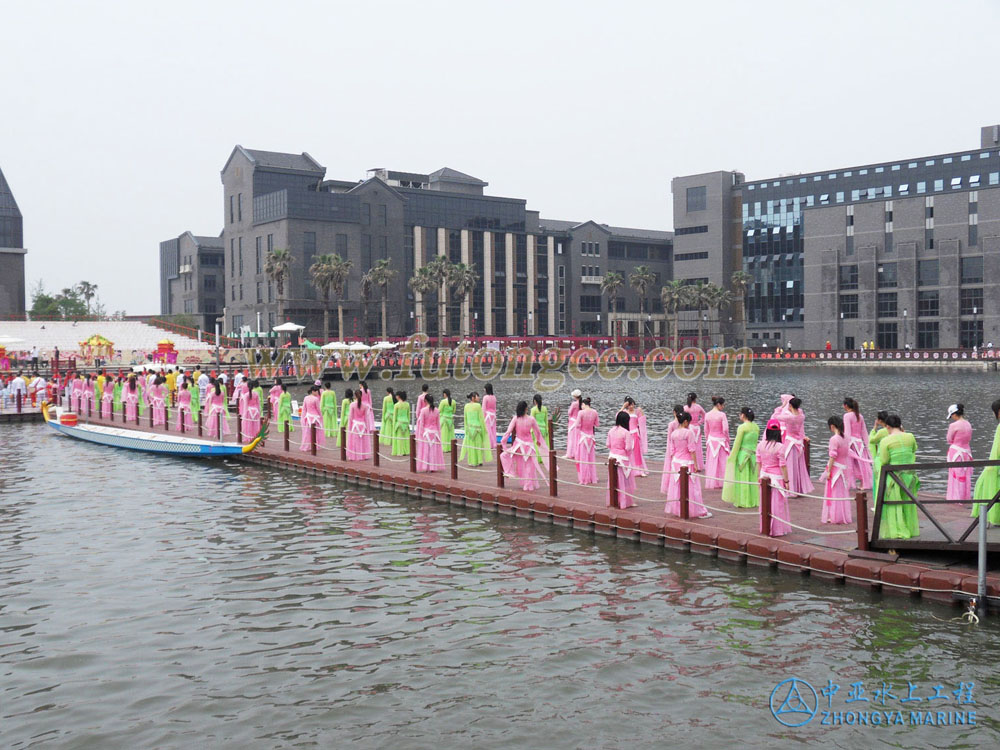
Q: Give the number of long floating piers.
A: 1